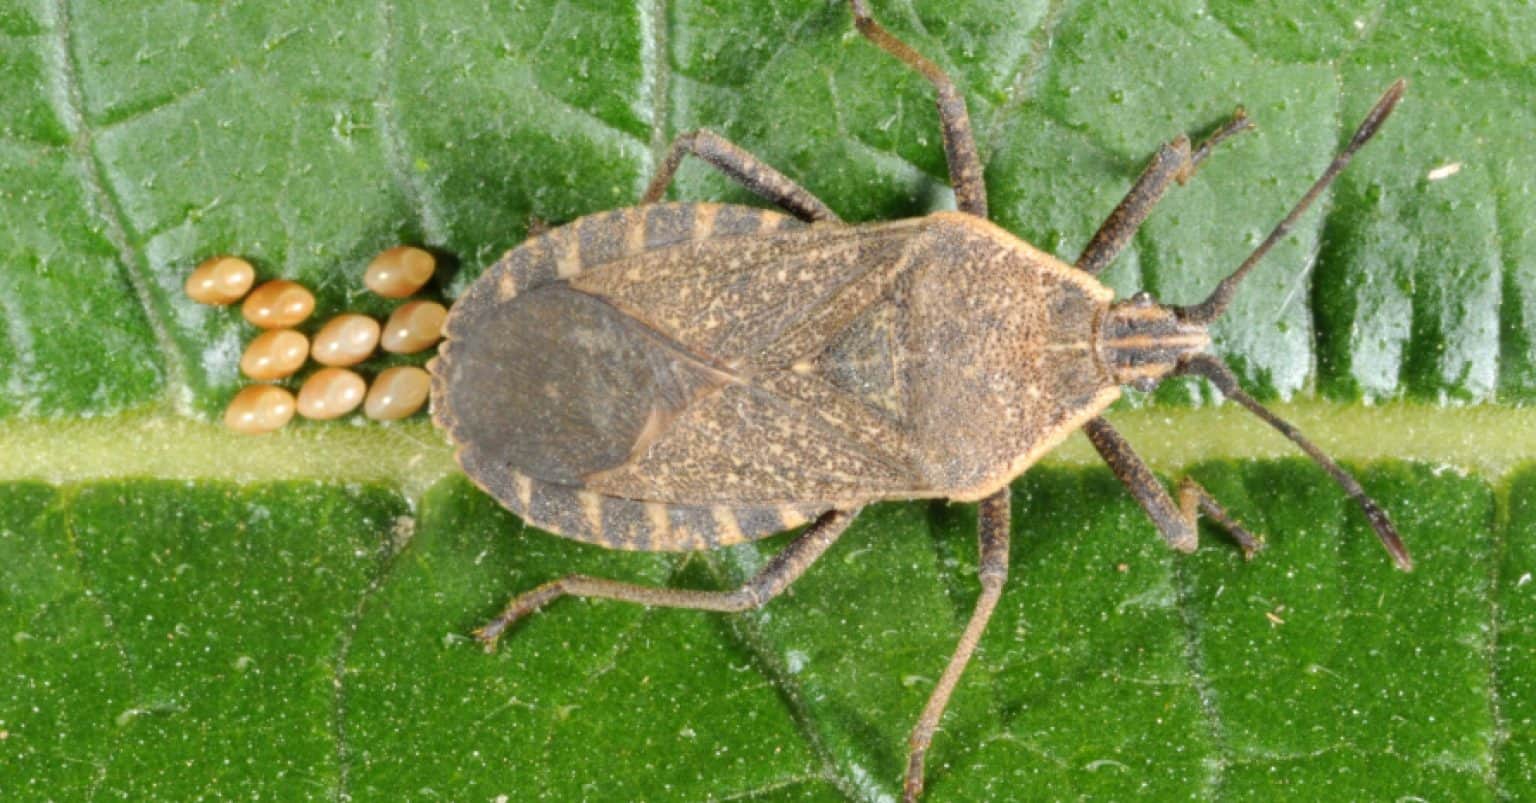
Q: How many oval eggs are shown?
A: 9